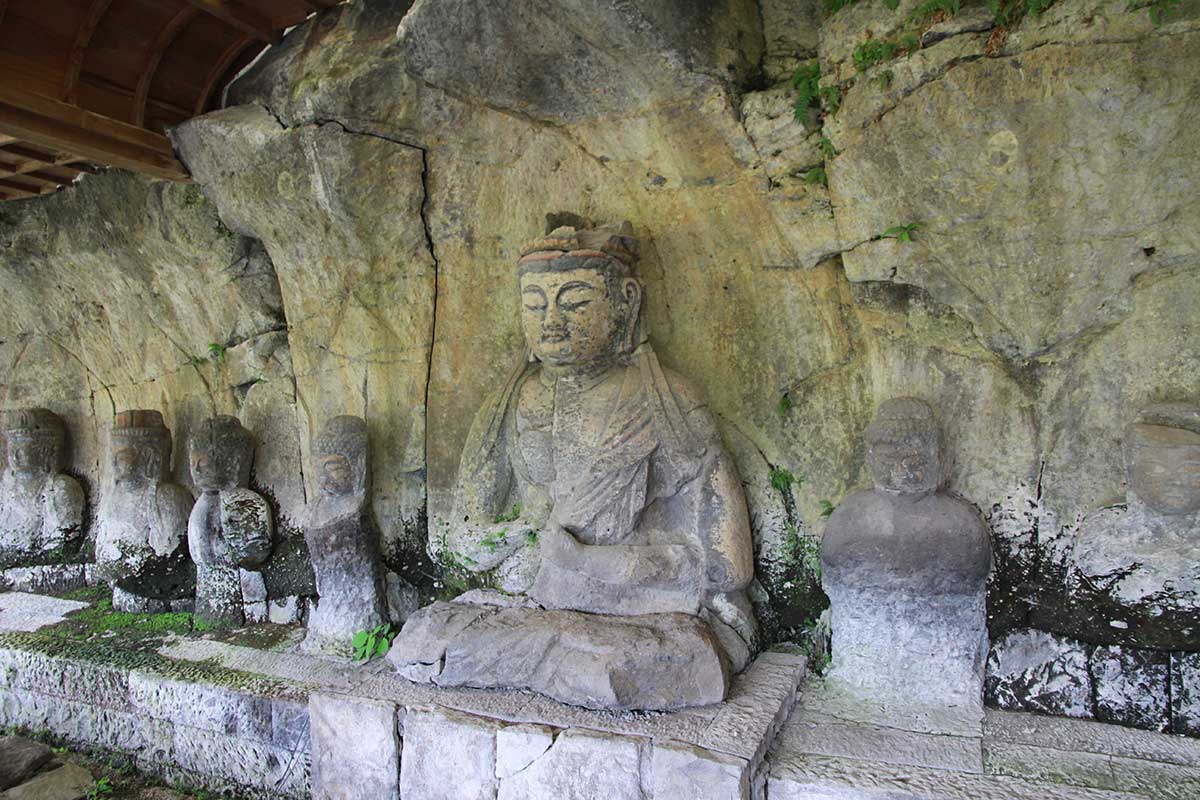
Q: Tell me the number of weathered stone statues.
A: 7